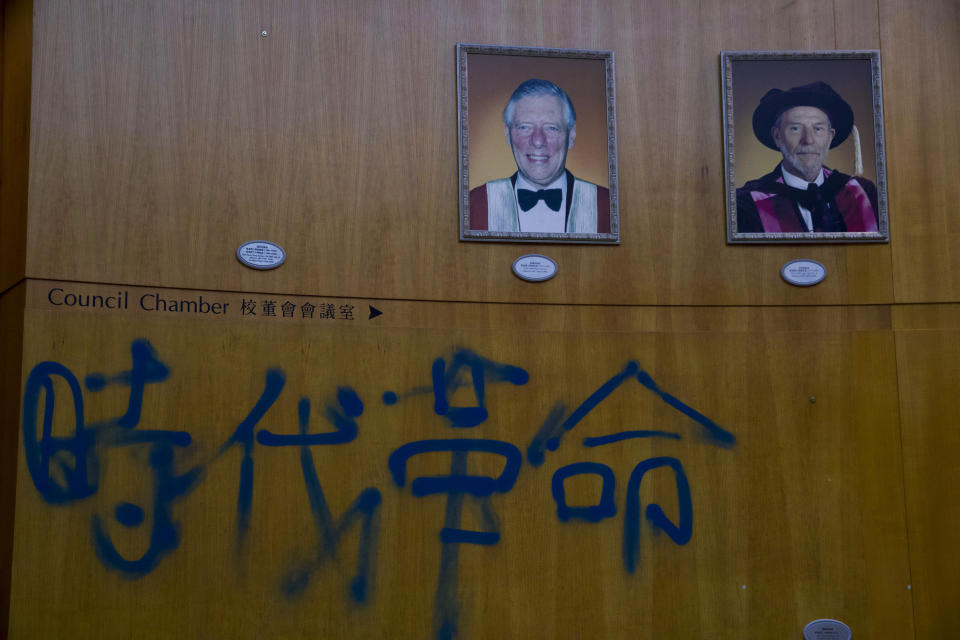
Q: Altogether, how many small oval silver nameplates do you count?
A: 4